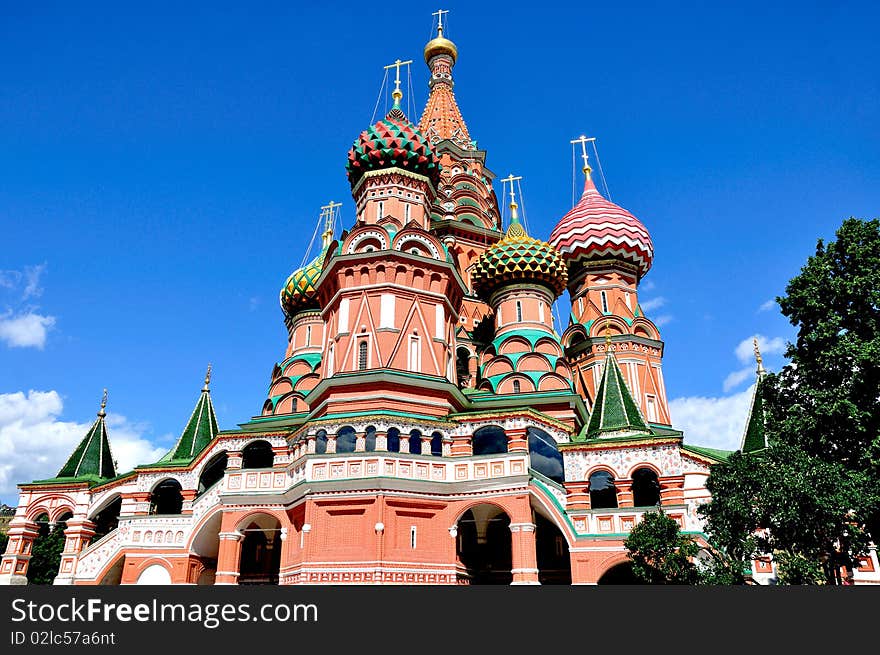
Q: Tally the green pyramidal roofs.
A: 4